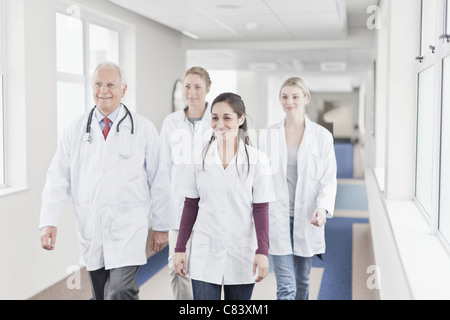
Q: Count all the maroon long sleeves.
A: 2